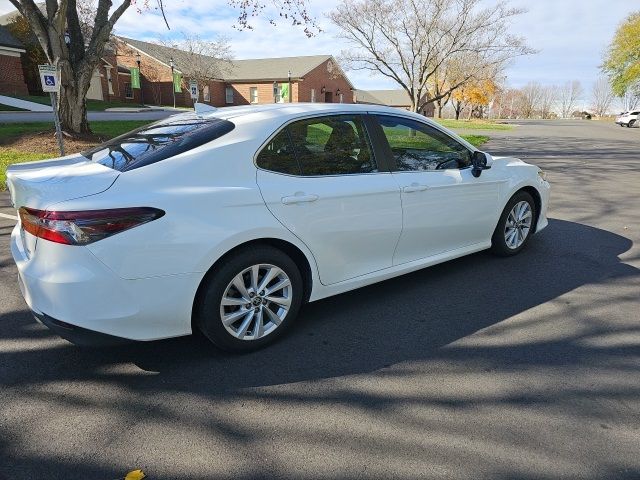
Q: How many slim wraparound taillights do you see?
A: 1